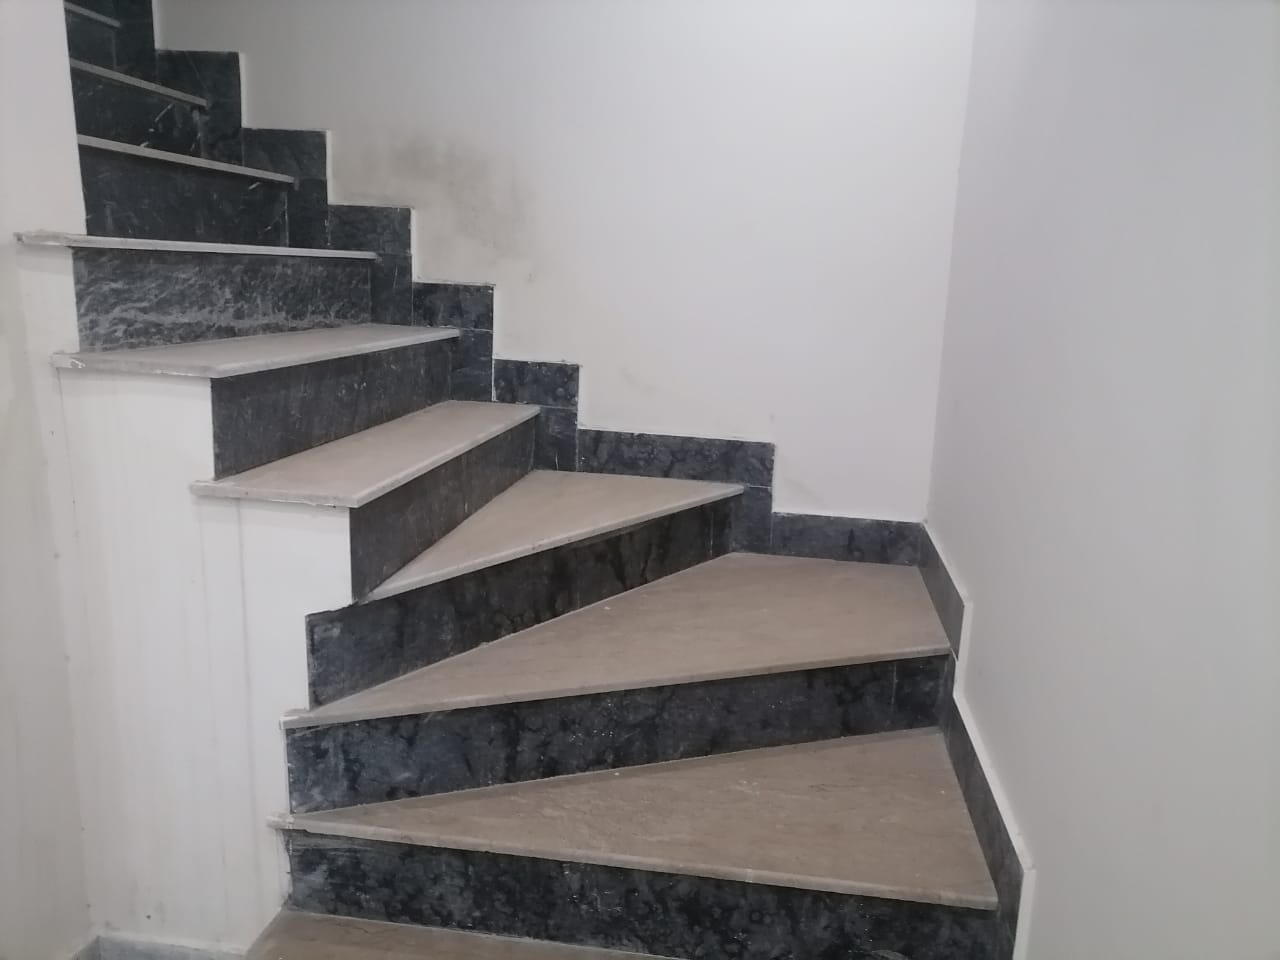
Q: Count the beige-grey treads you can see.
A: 10